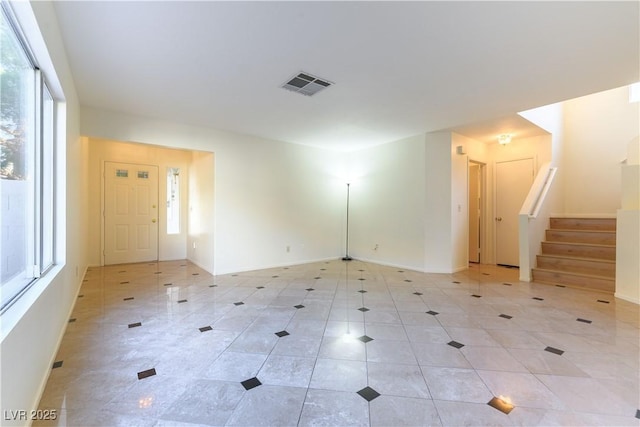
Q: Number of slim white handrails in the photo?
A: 1